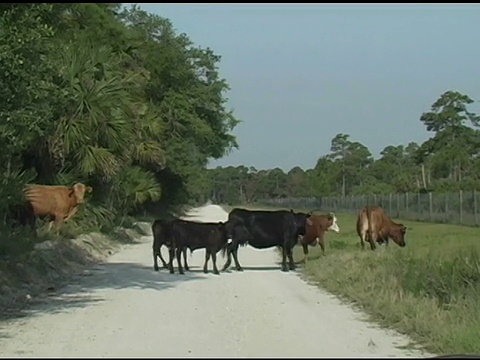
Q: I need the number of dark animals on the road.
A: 3